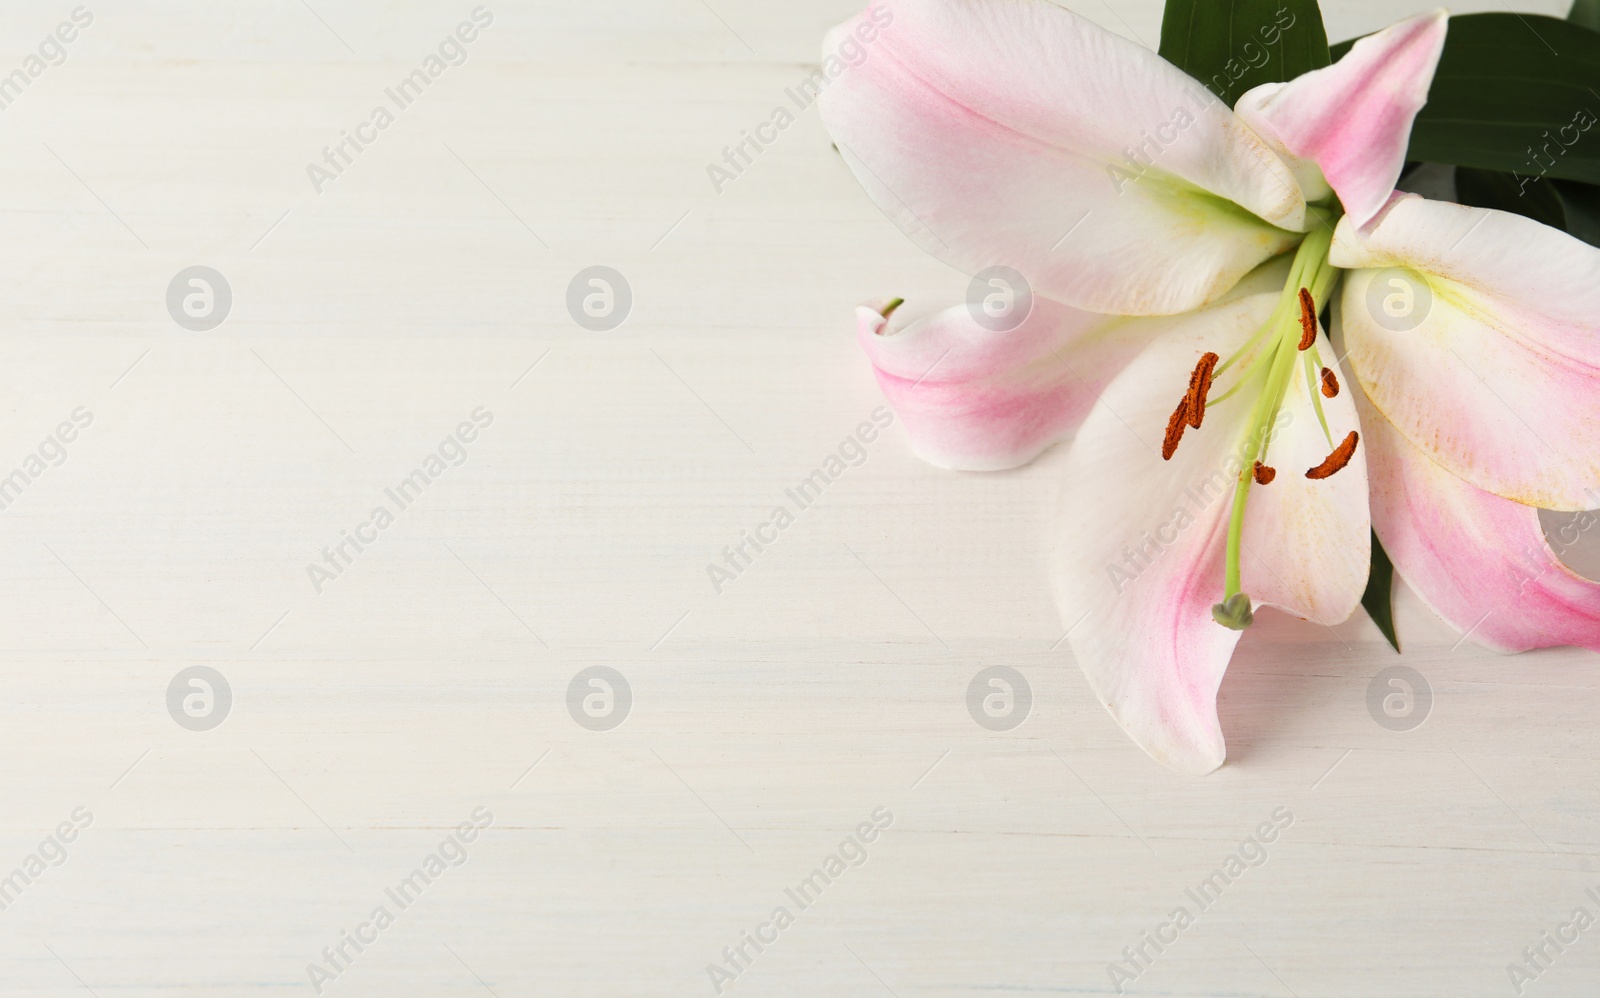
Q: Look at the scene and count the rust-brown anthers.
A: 6